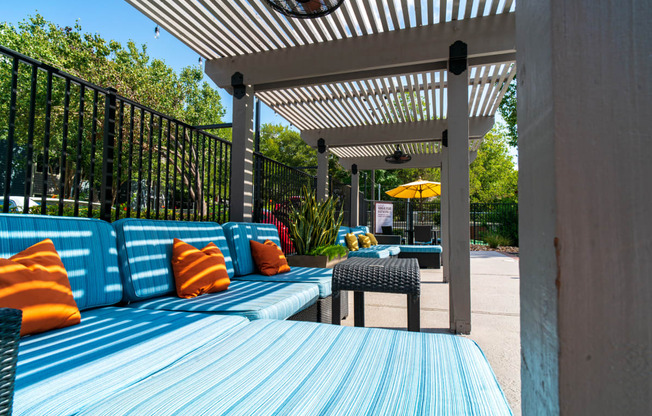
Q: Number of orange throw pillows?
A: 3